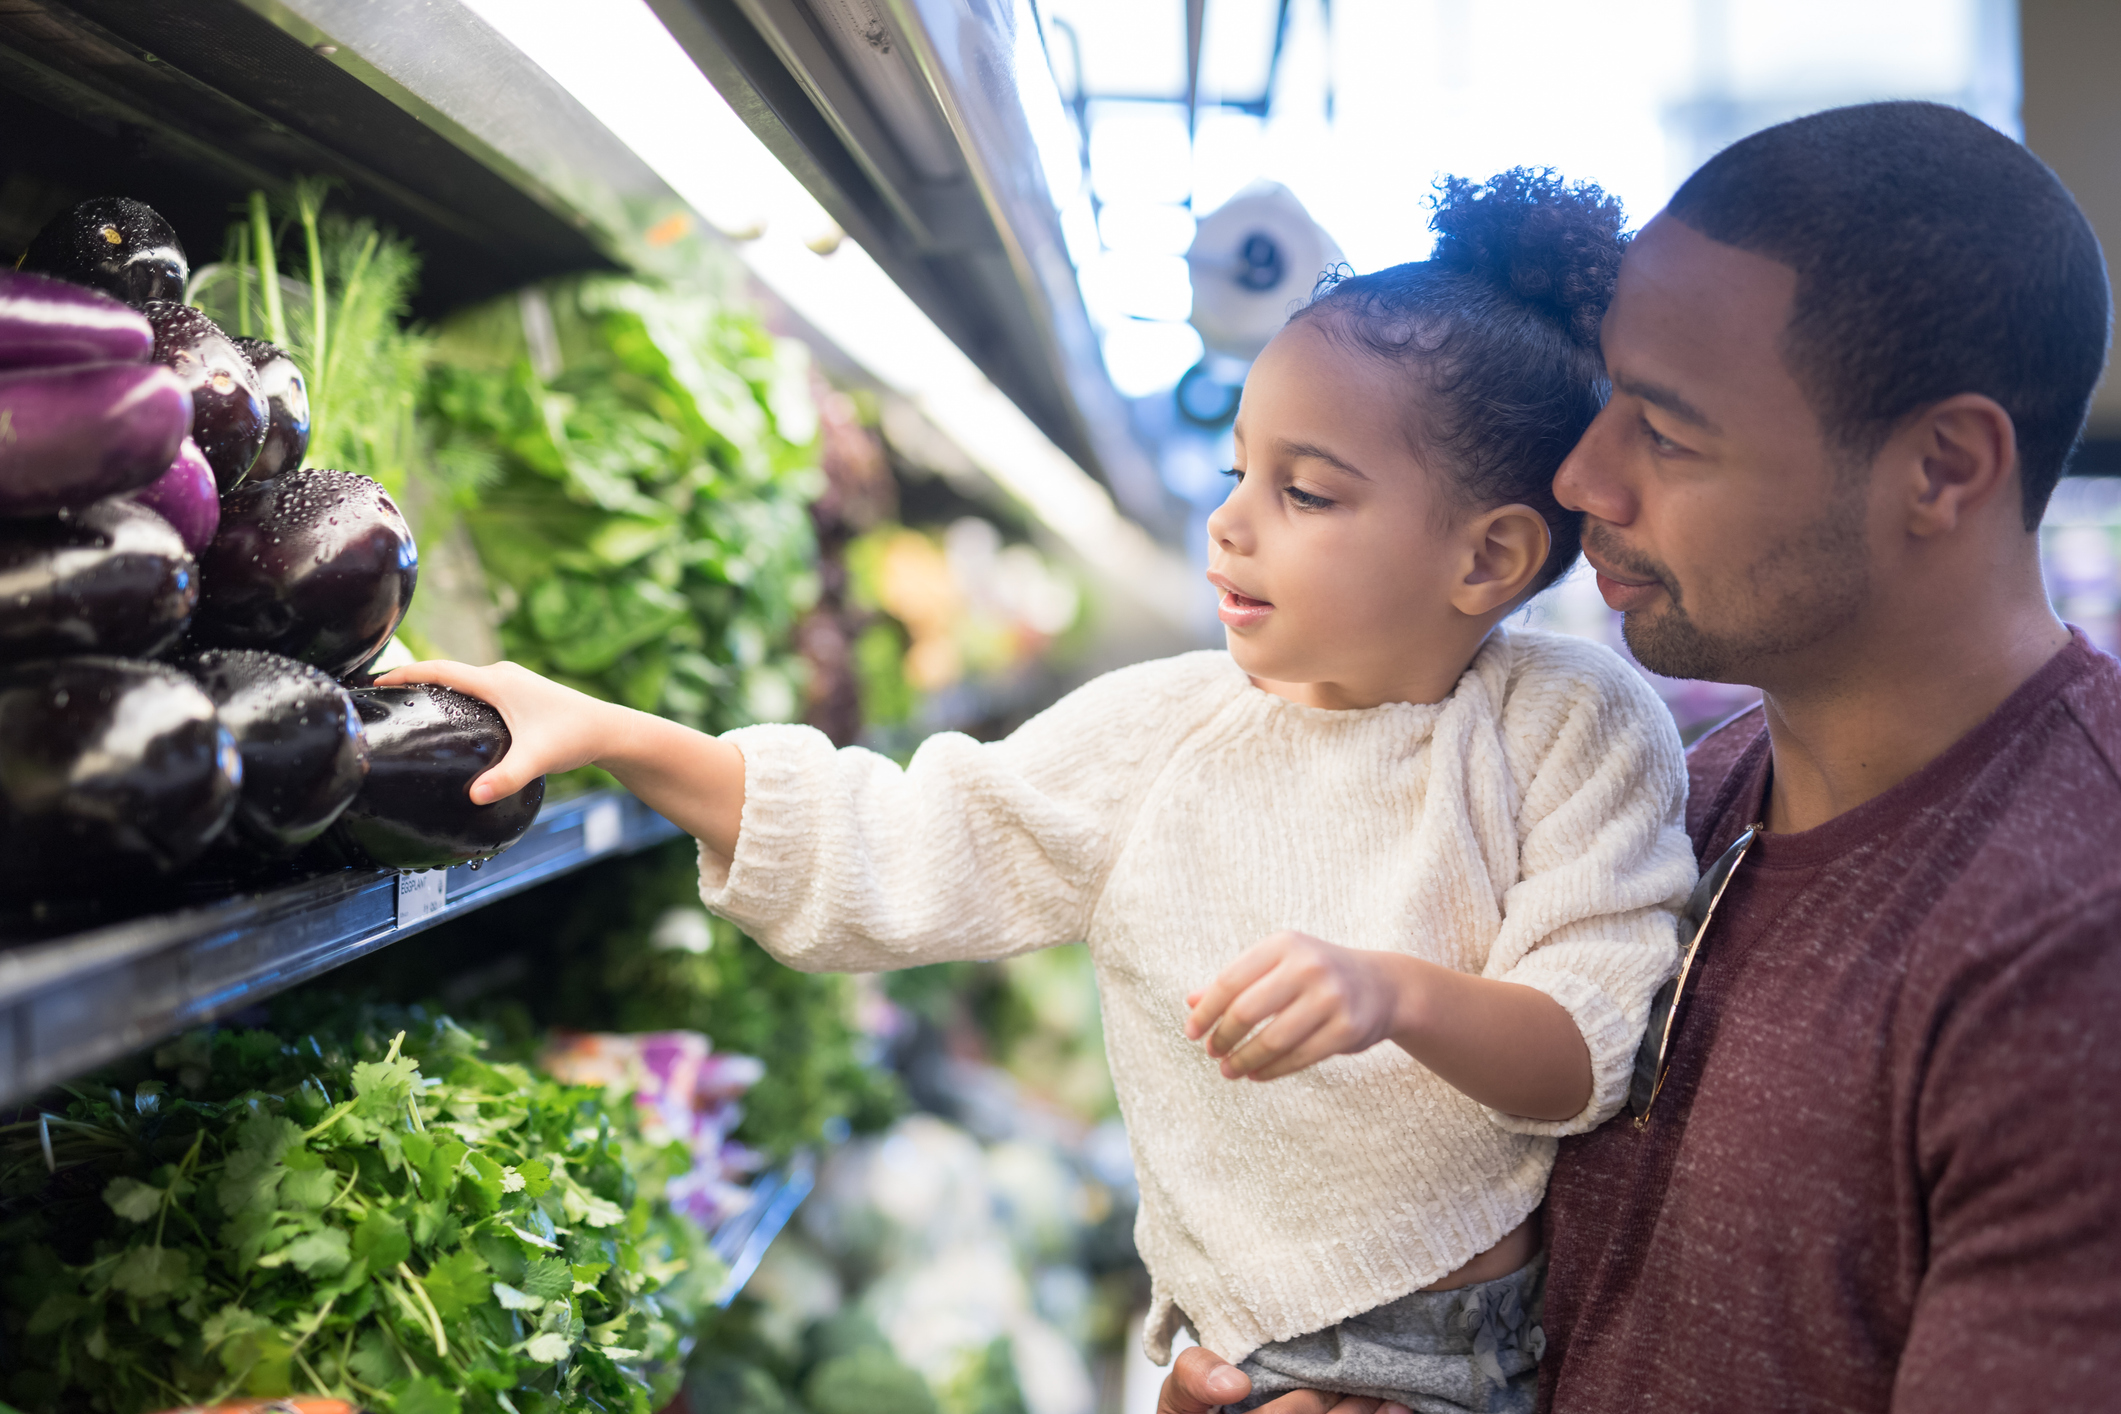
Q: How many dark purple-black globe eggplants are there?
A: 8